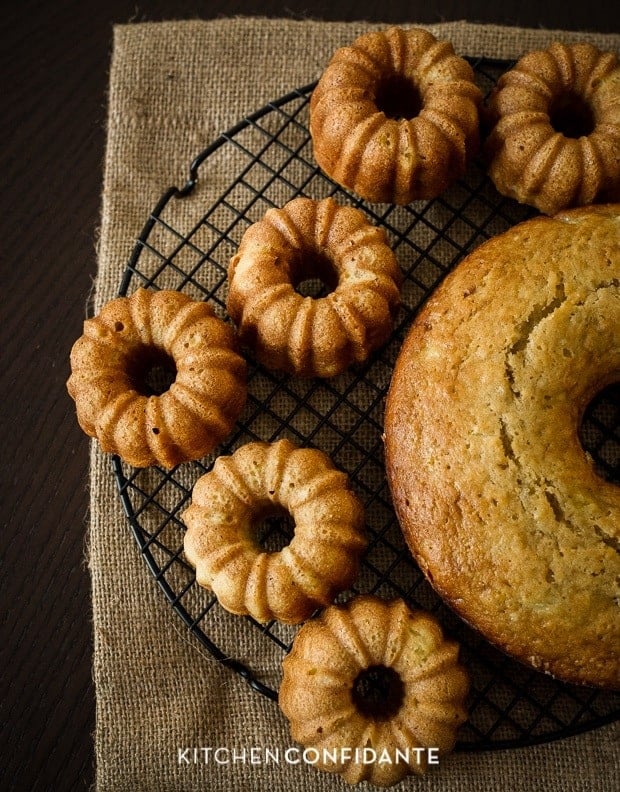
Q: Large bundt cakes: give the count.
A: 1